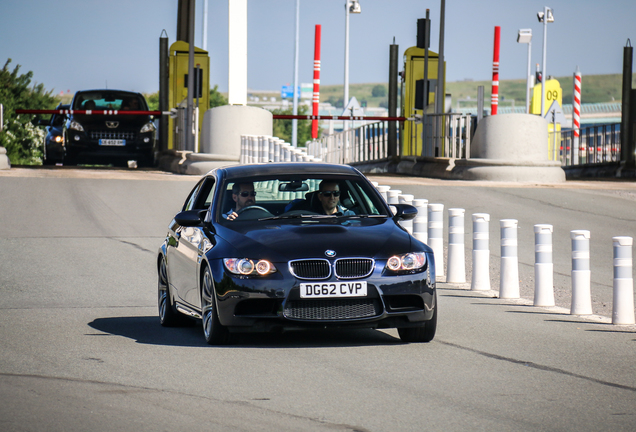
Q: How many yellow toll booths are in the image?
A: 3